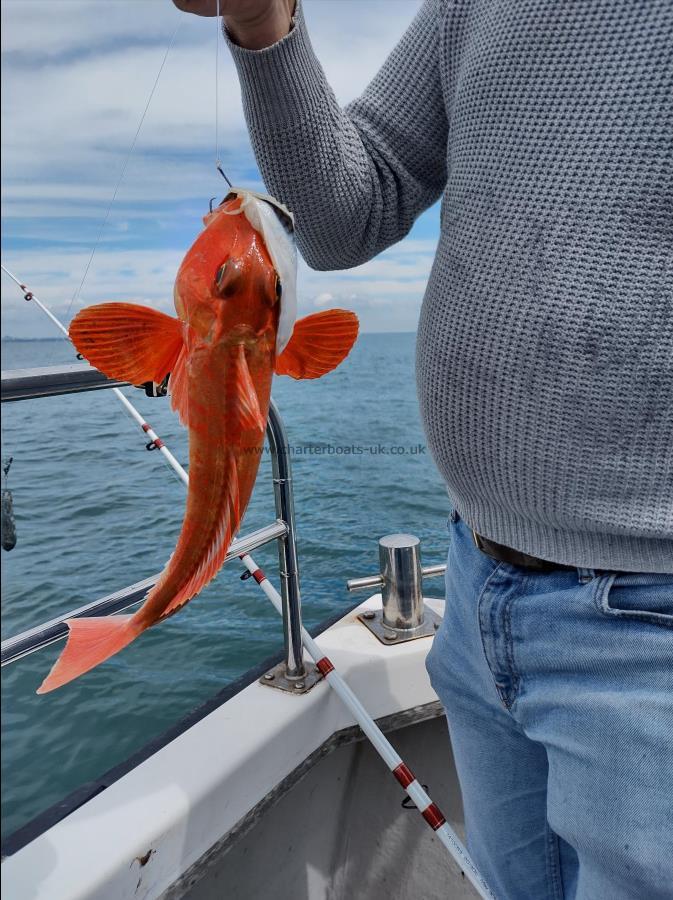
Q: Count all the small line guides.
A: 5